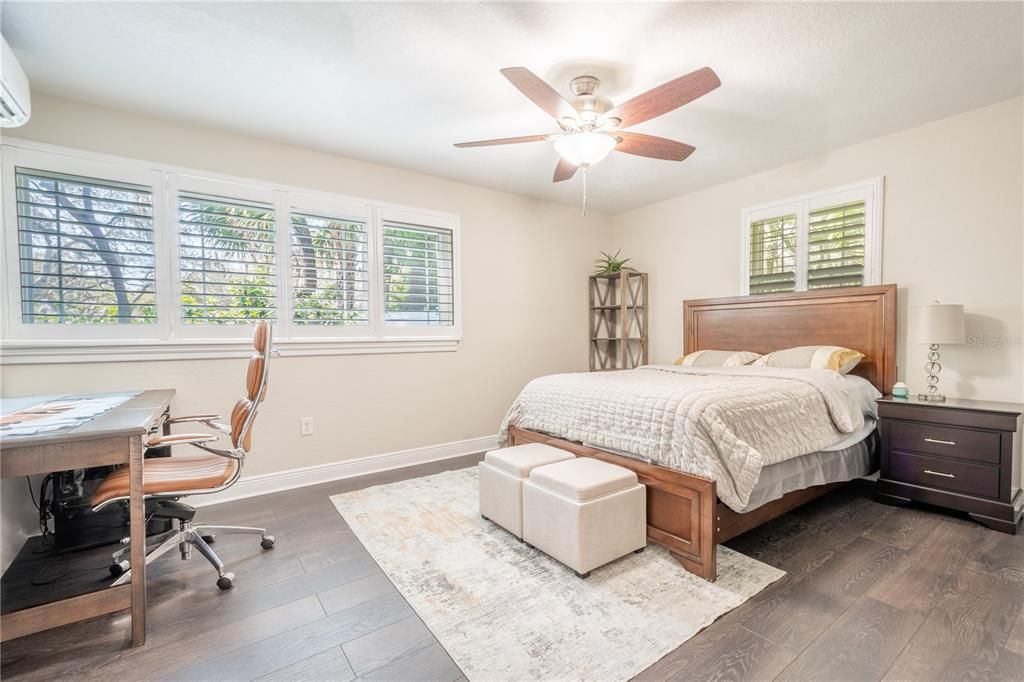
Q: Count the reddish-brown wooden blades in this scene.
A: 5